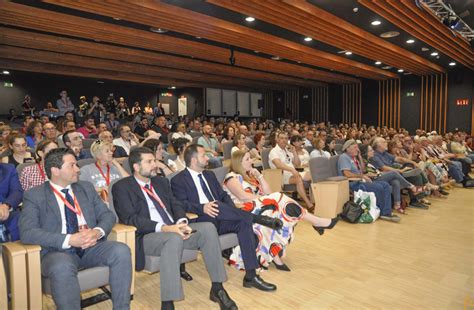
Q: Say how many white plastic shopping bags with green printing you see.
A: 1